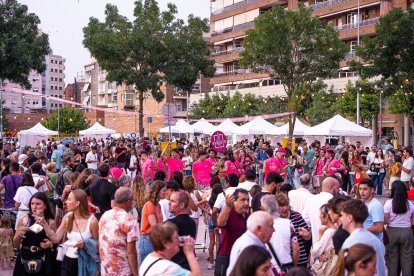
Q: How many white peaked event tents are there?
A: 8